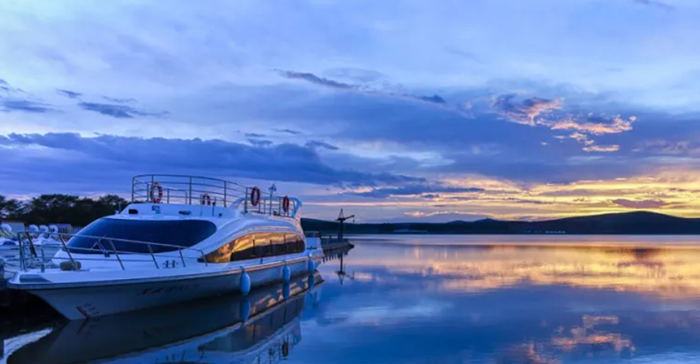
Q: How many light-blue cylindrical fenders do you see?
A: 3